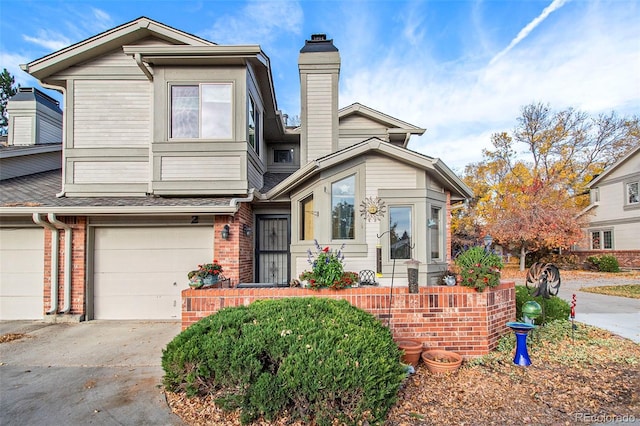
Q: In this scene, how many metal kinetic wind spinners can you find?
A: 1